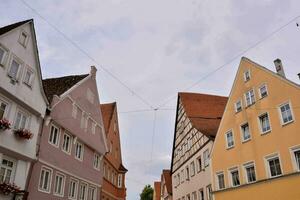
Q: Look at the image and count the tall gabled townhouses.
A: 5